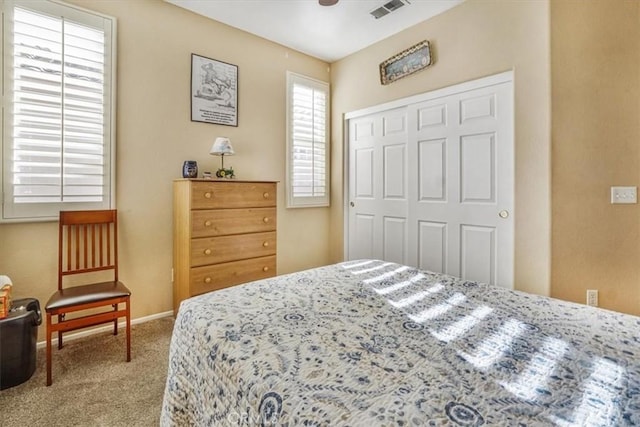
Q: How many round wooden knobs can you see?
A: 8